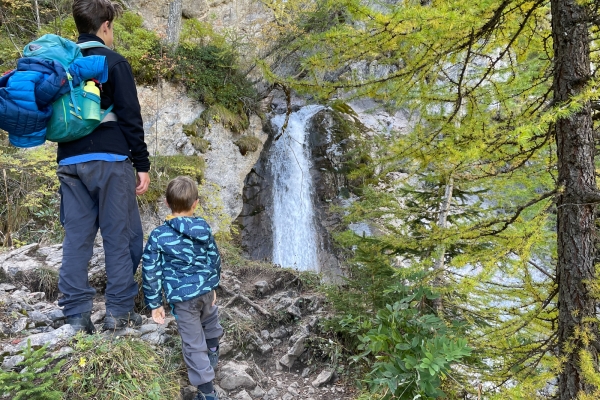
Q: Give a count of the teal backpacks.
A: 1